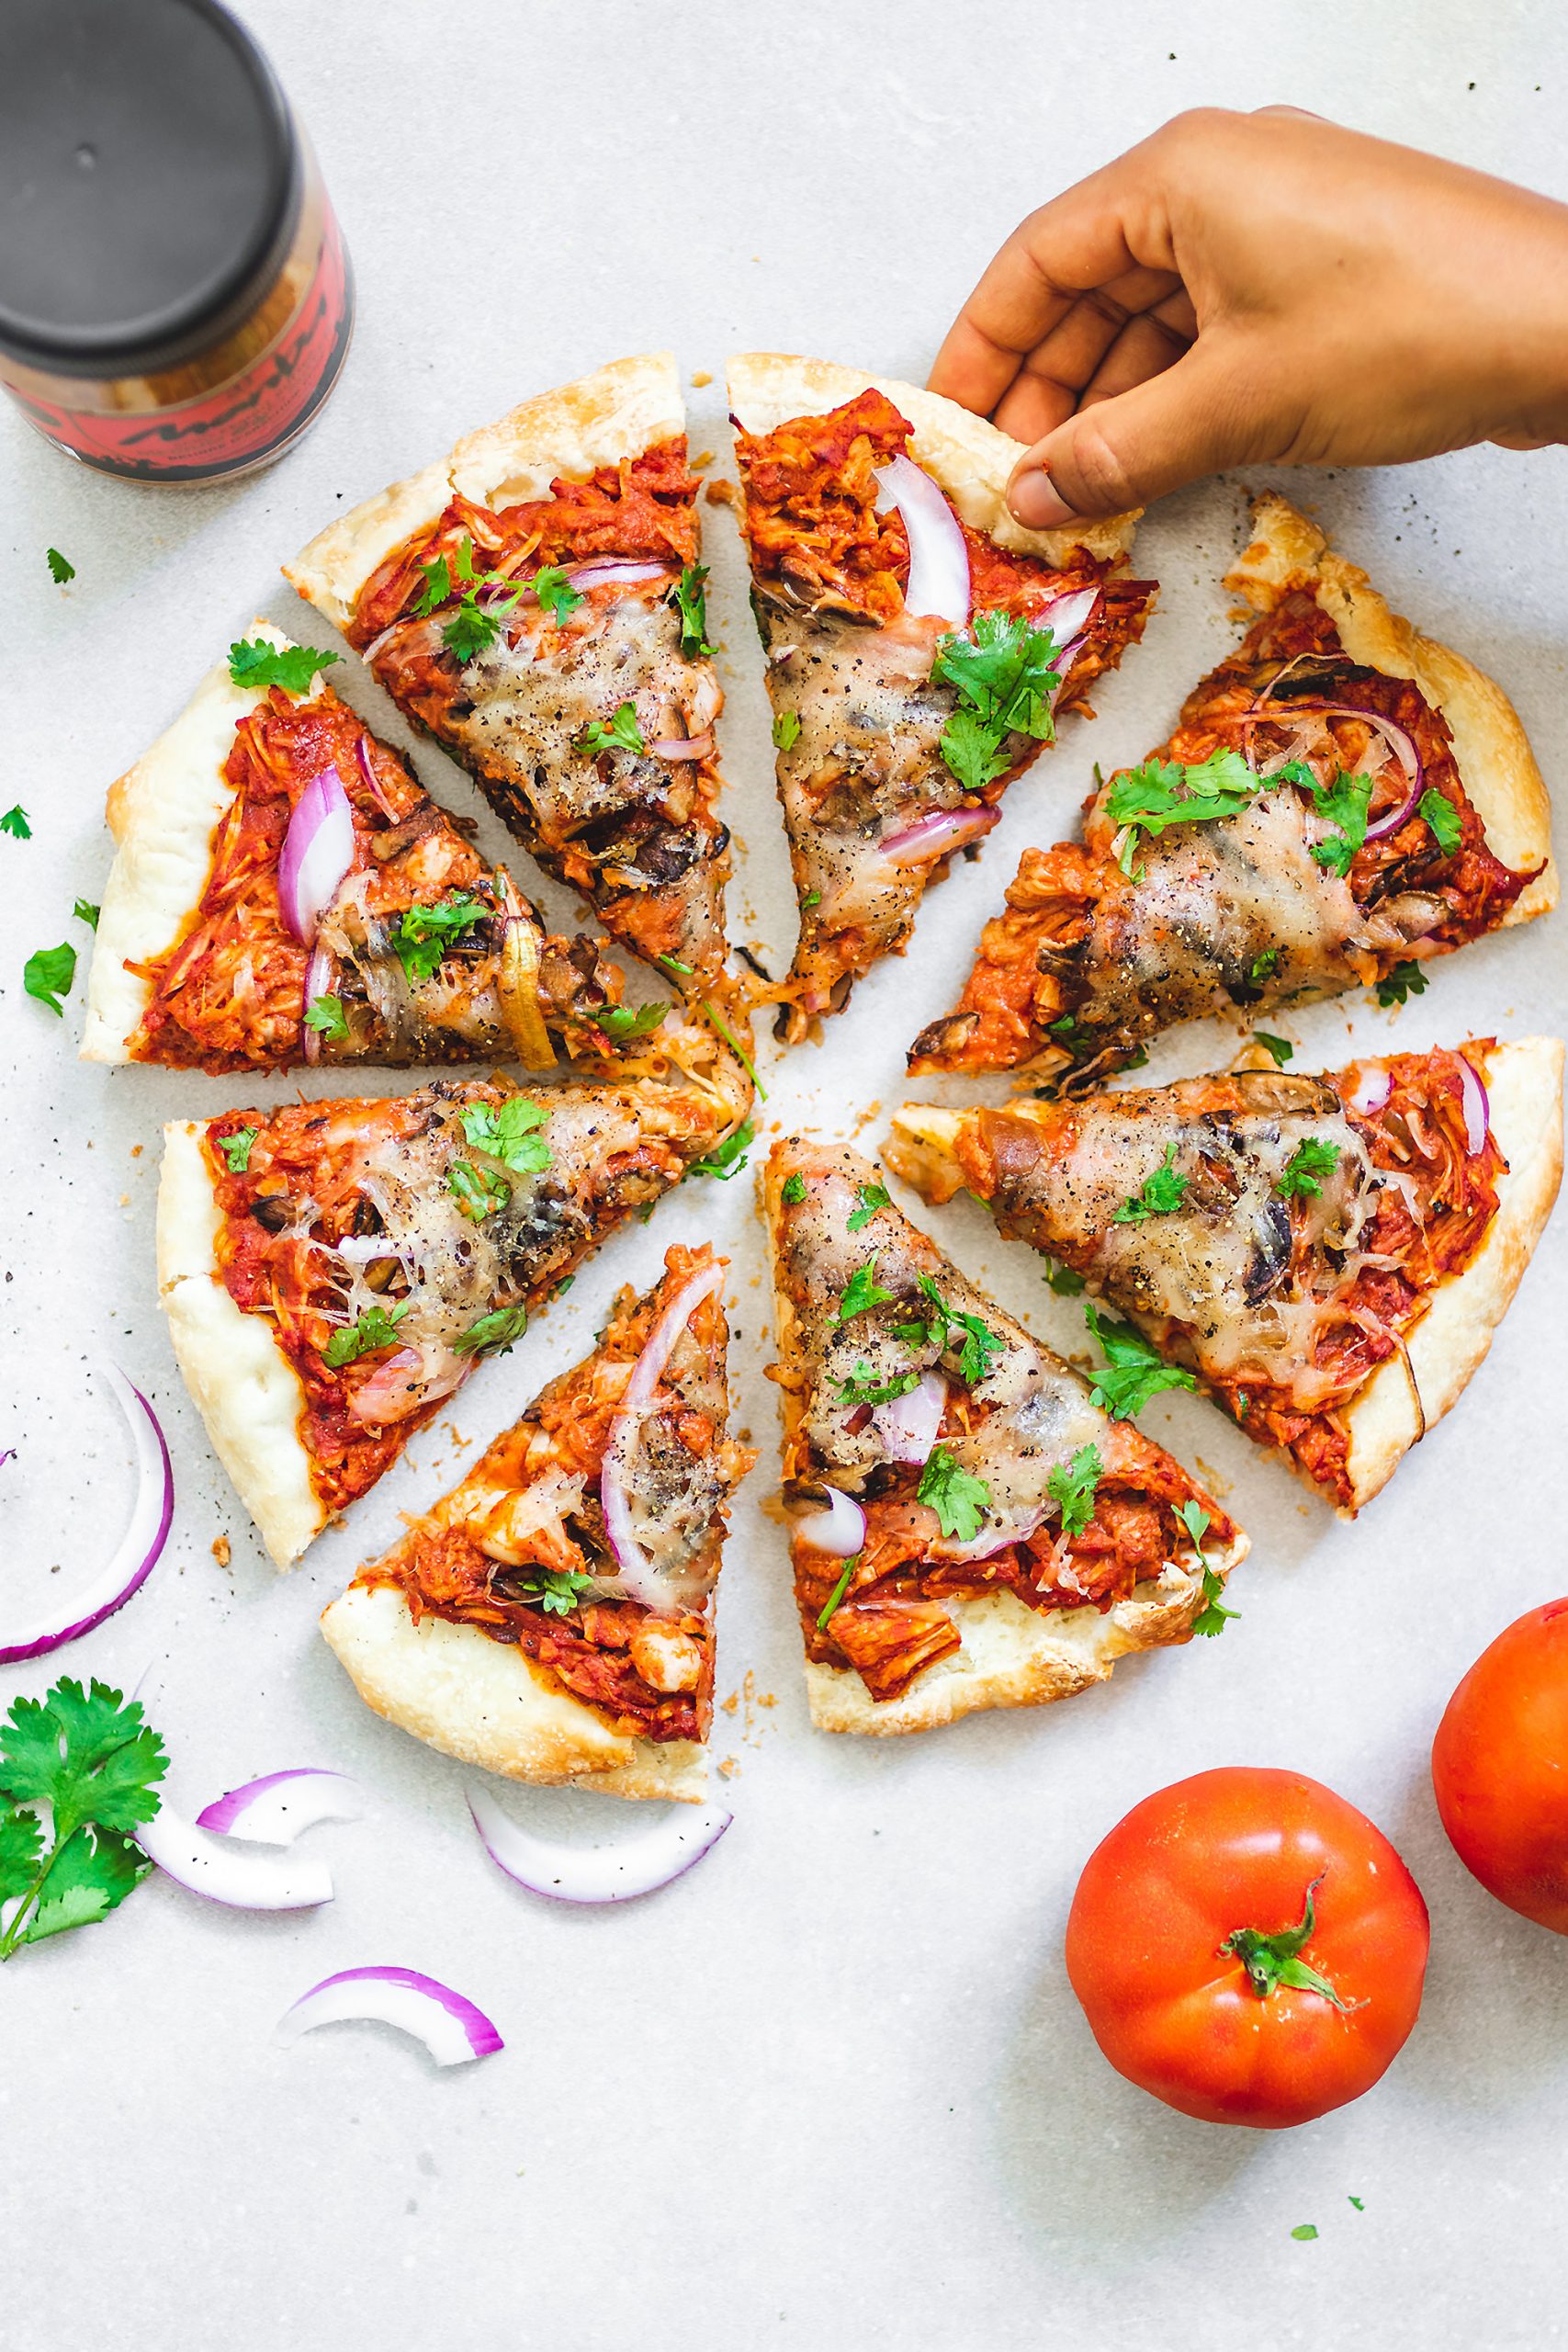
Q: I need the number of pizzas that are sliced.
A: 1